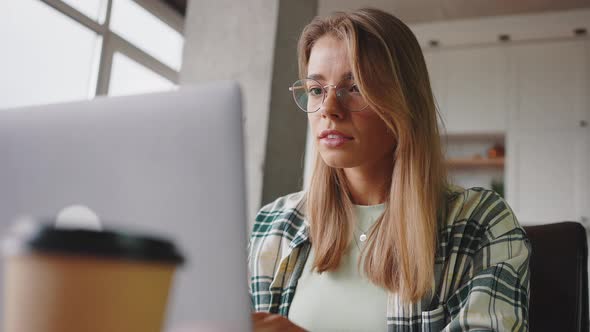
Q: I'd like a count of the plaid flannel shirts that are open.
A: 1